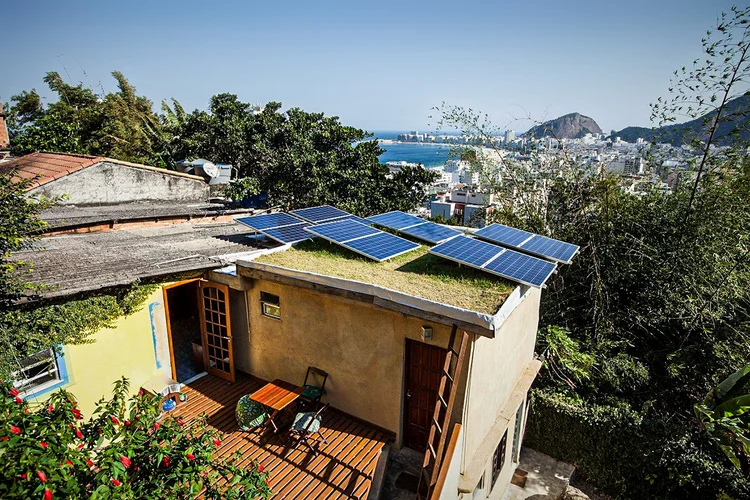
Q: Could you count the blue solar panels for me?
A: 12